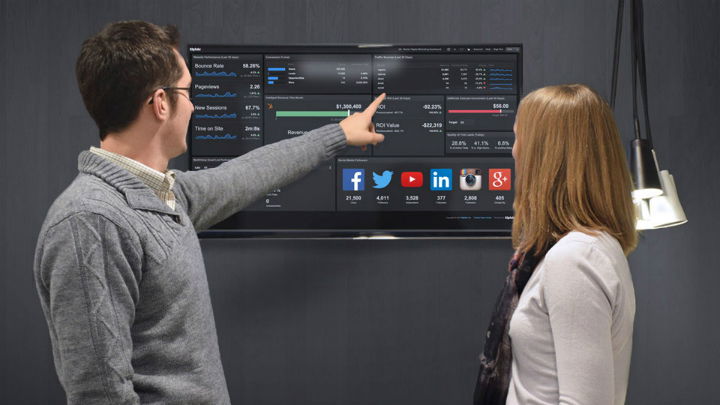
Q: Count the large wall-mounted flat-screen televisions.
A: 1